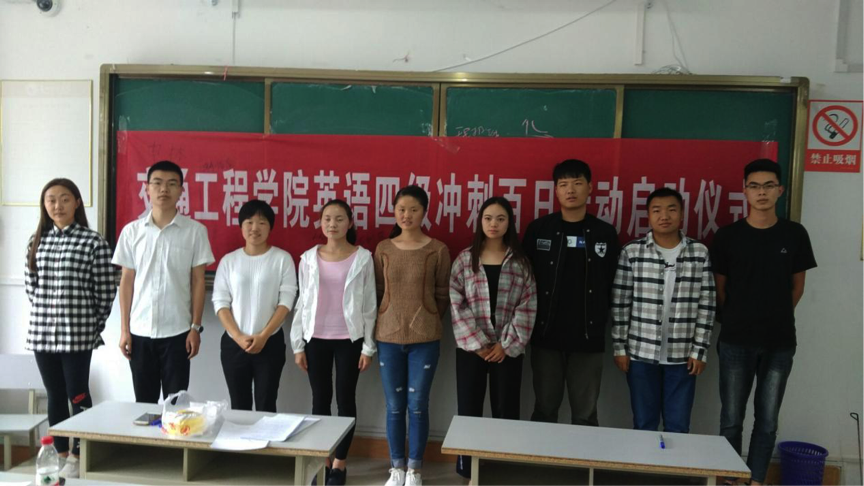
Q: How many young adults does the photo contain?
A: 9